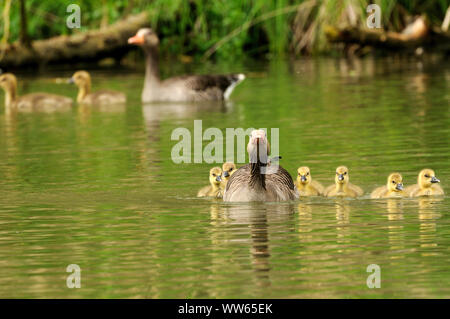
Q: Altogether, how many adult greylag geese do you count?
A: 2